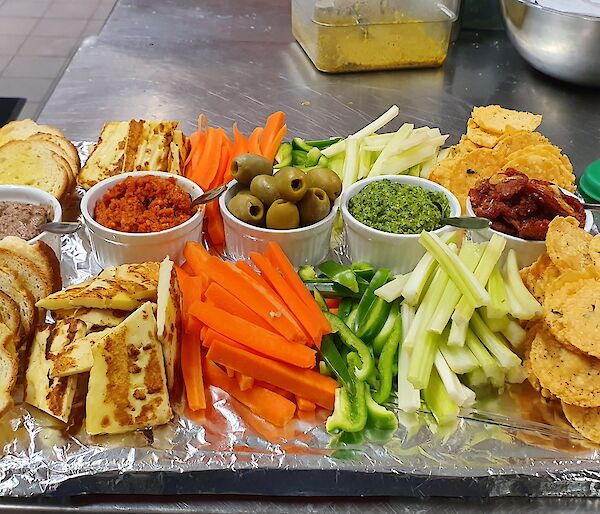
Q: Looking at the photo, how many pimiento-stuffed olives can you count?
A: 0